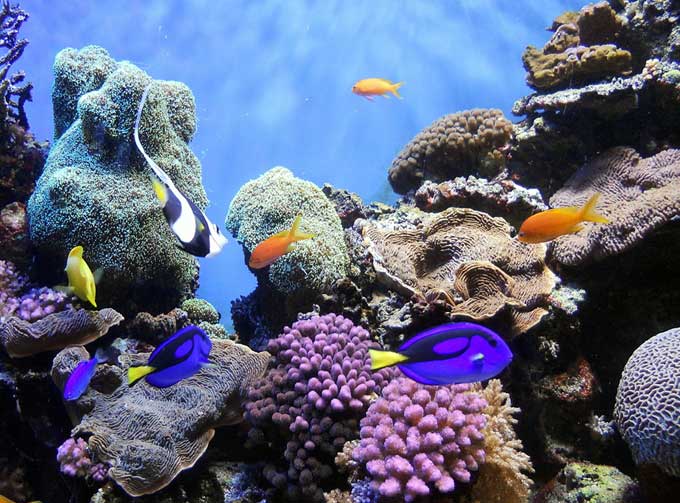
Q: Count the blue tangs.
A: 2